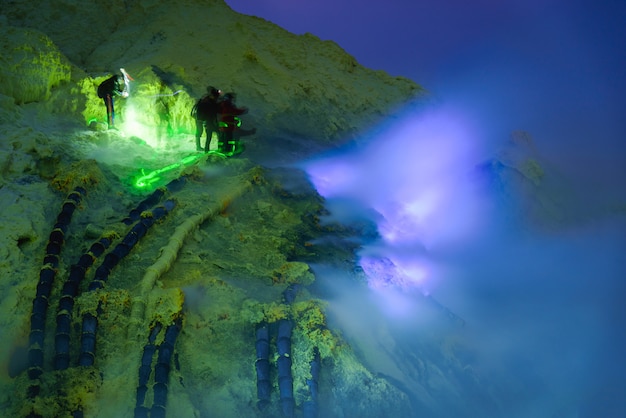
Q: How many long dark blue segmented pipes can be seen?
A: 8